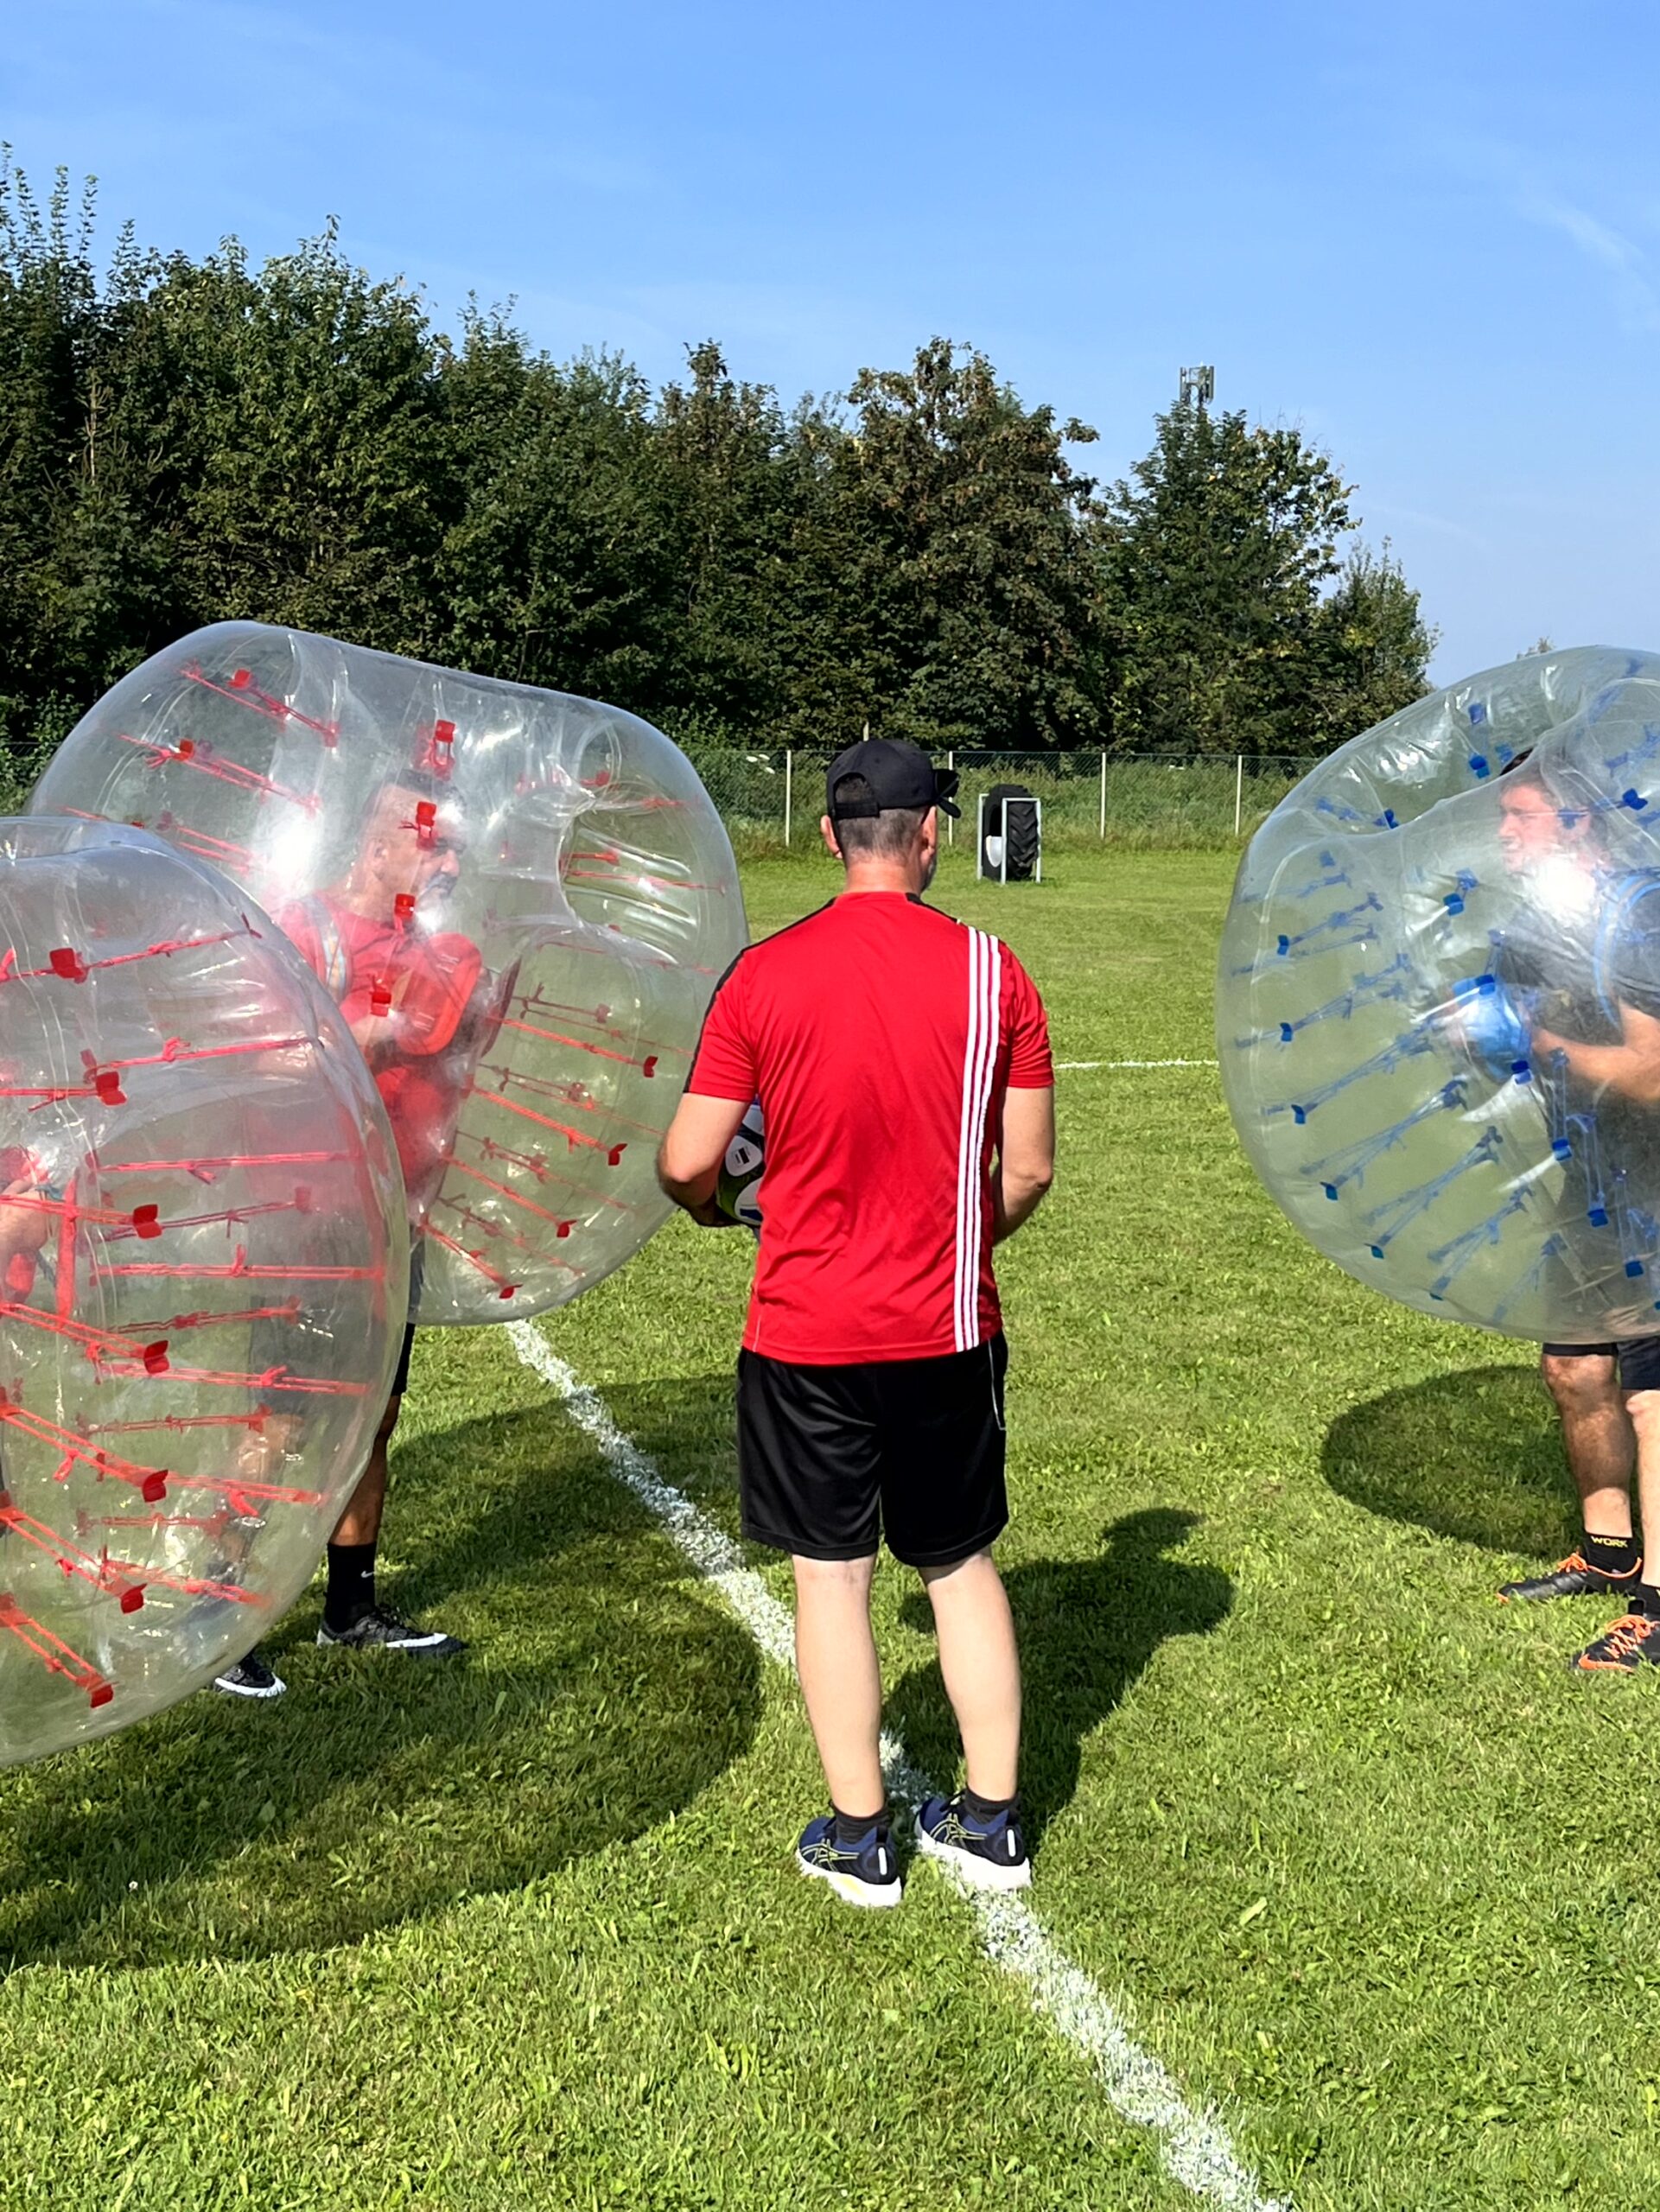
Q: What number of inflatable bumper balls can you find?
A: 3